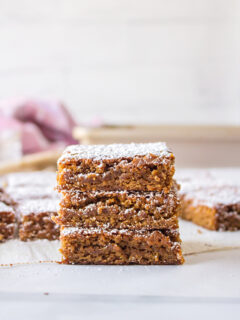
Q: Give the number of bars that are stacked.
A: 3